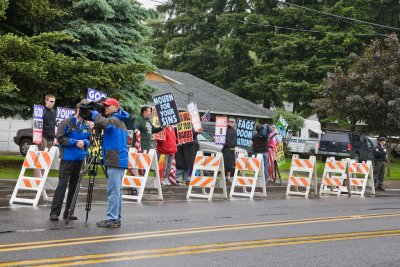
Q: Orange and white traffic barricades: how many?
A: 7